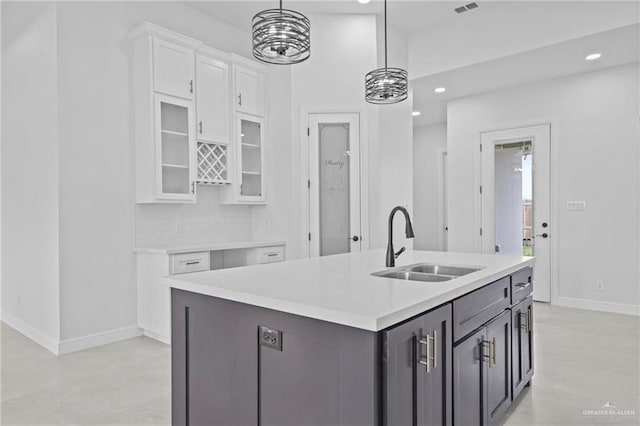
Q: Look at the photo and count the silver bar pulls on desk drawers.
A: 2